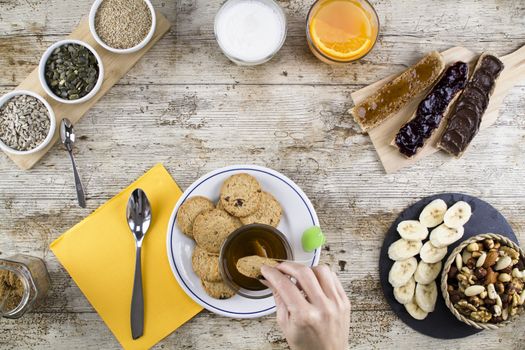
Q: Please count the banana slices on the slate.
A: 11